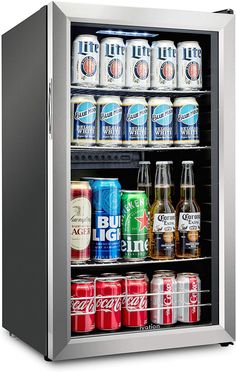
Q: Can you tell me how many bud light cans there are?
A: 1